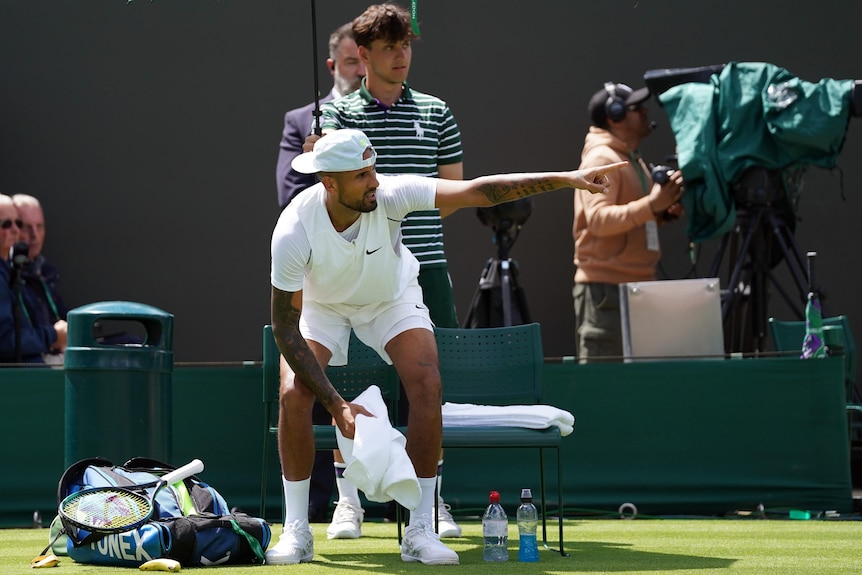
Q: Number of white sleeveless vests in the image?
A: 1